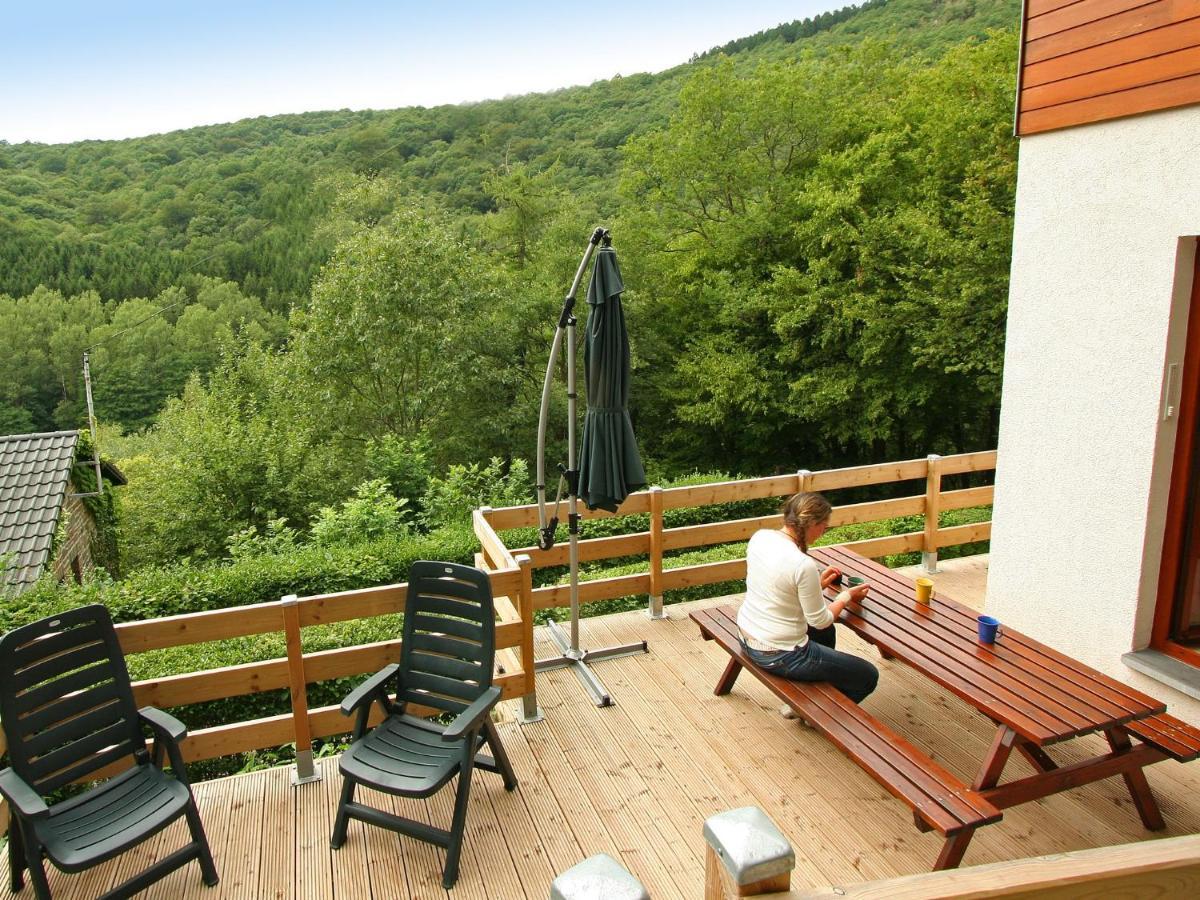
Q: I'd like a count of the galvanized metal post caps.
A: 8